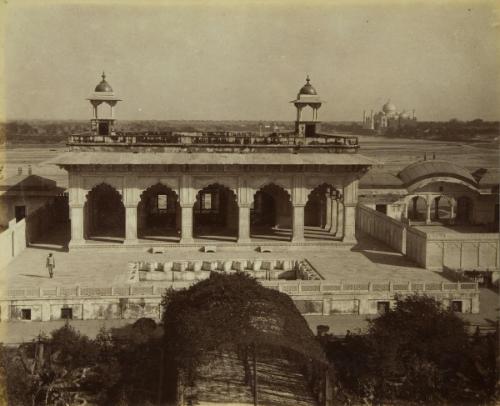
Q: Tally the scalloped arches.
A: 5